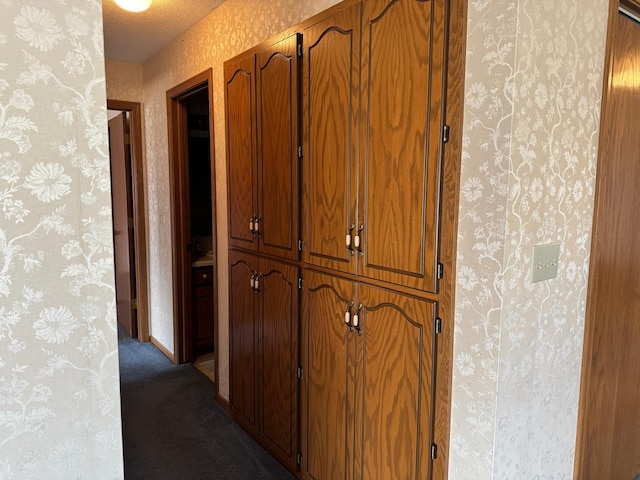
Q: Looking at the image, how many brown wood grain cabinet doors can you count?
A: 8